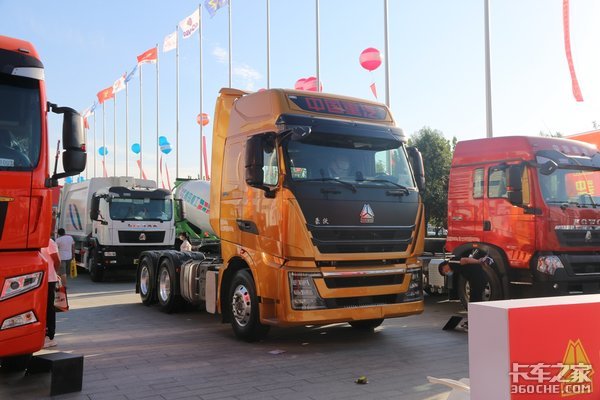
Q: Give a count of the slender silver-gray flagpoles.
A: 14